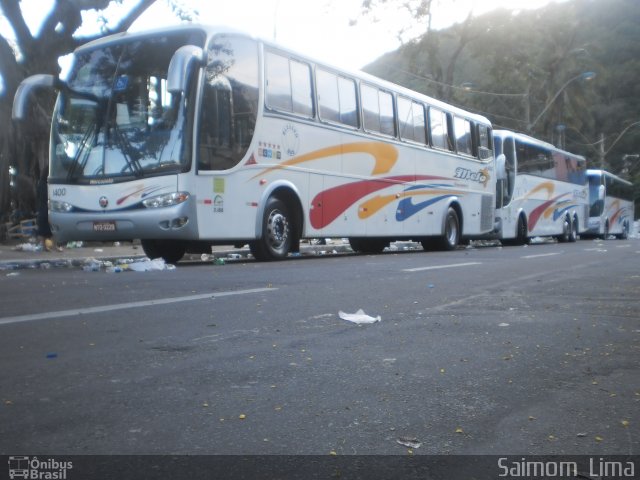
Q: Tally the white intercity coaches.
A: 3